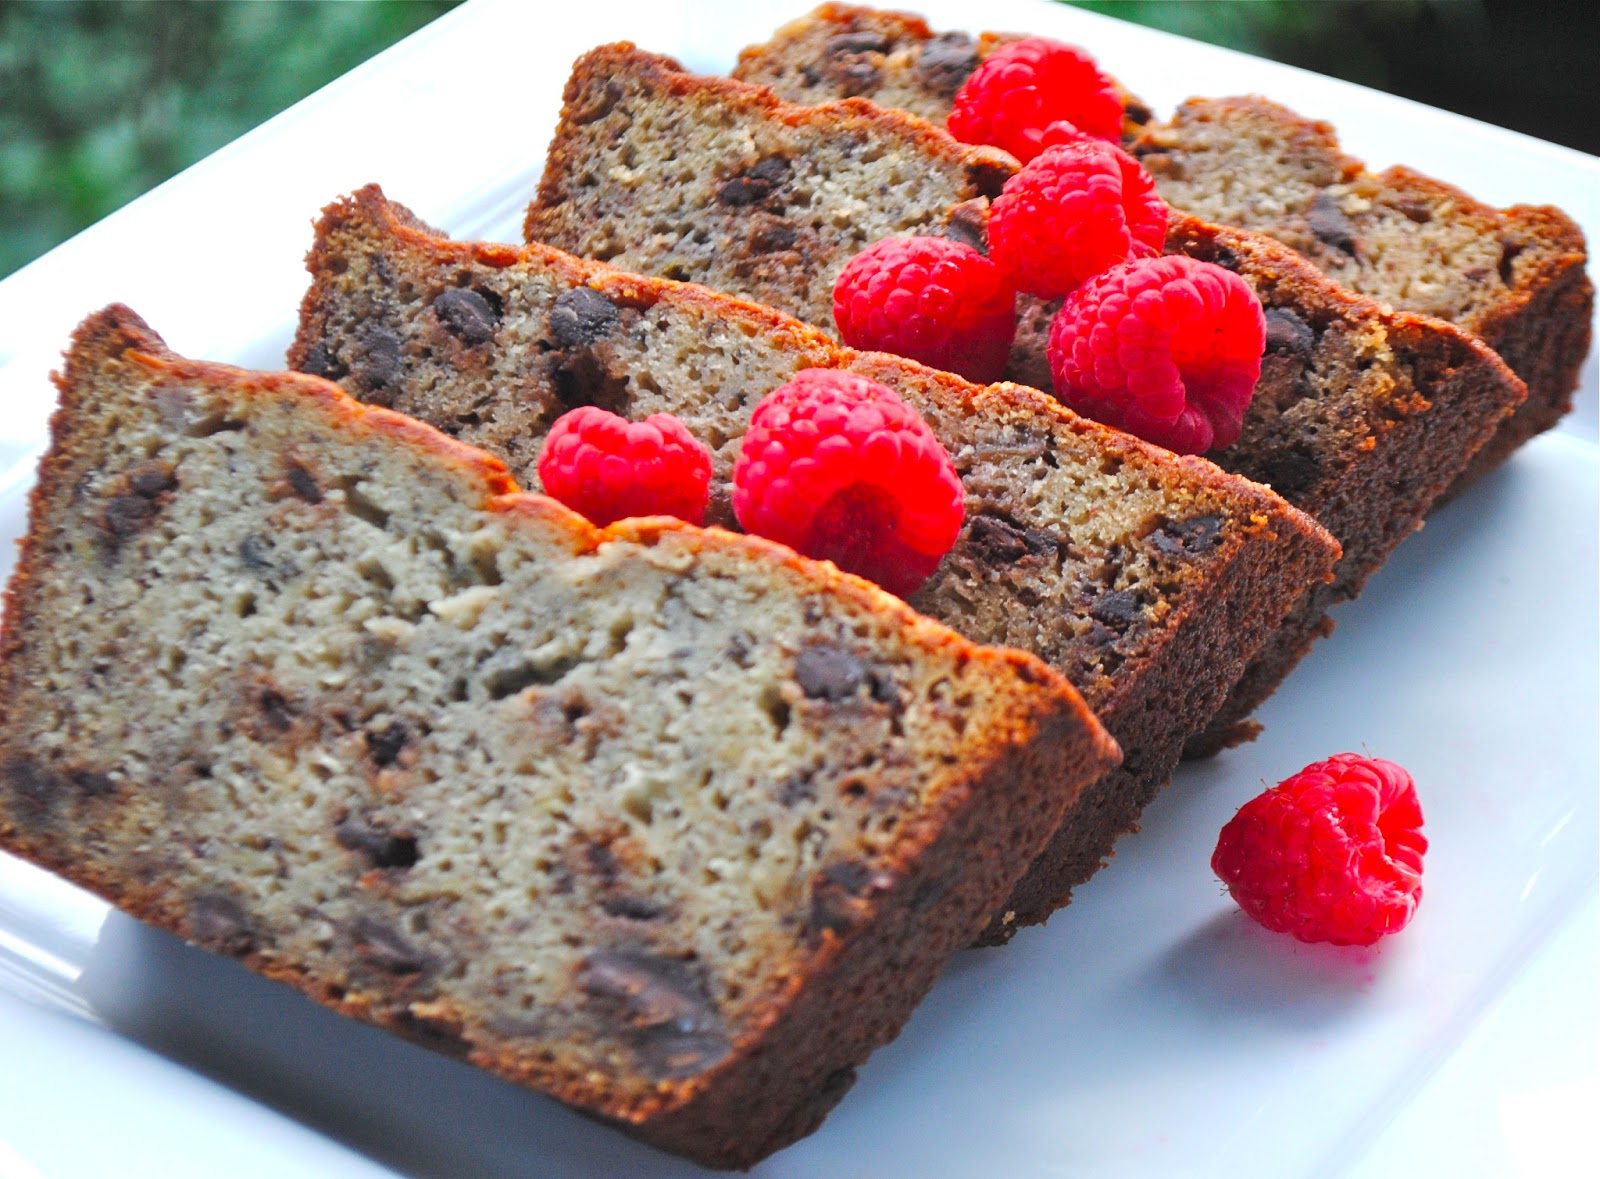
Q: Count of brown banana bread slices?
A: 4